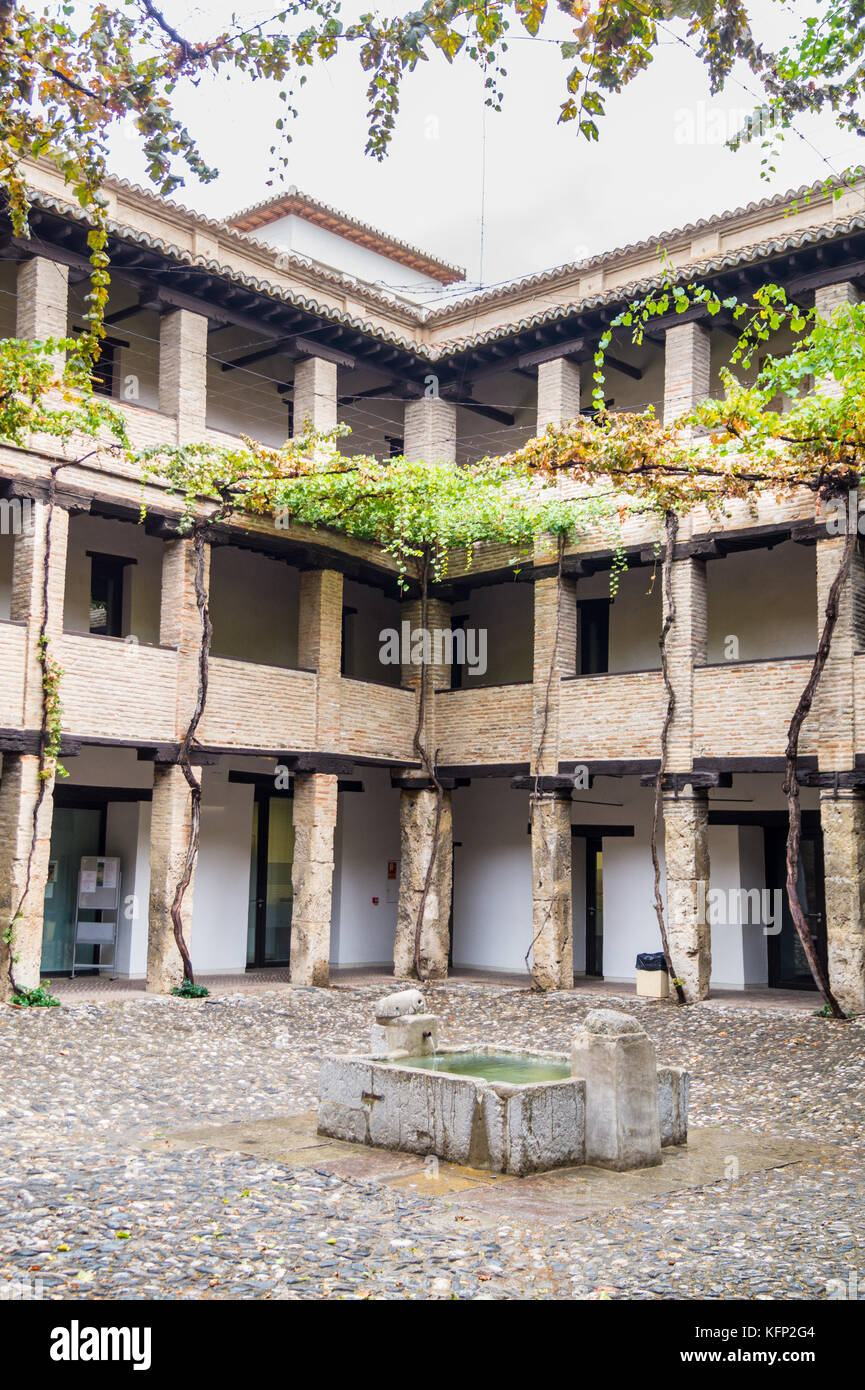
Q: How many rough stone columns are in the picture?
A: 7